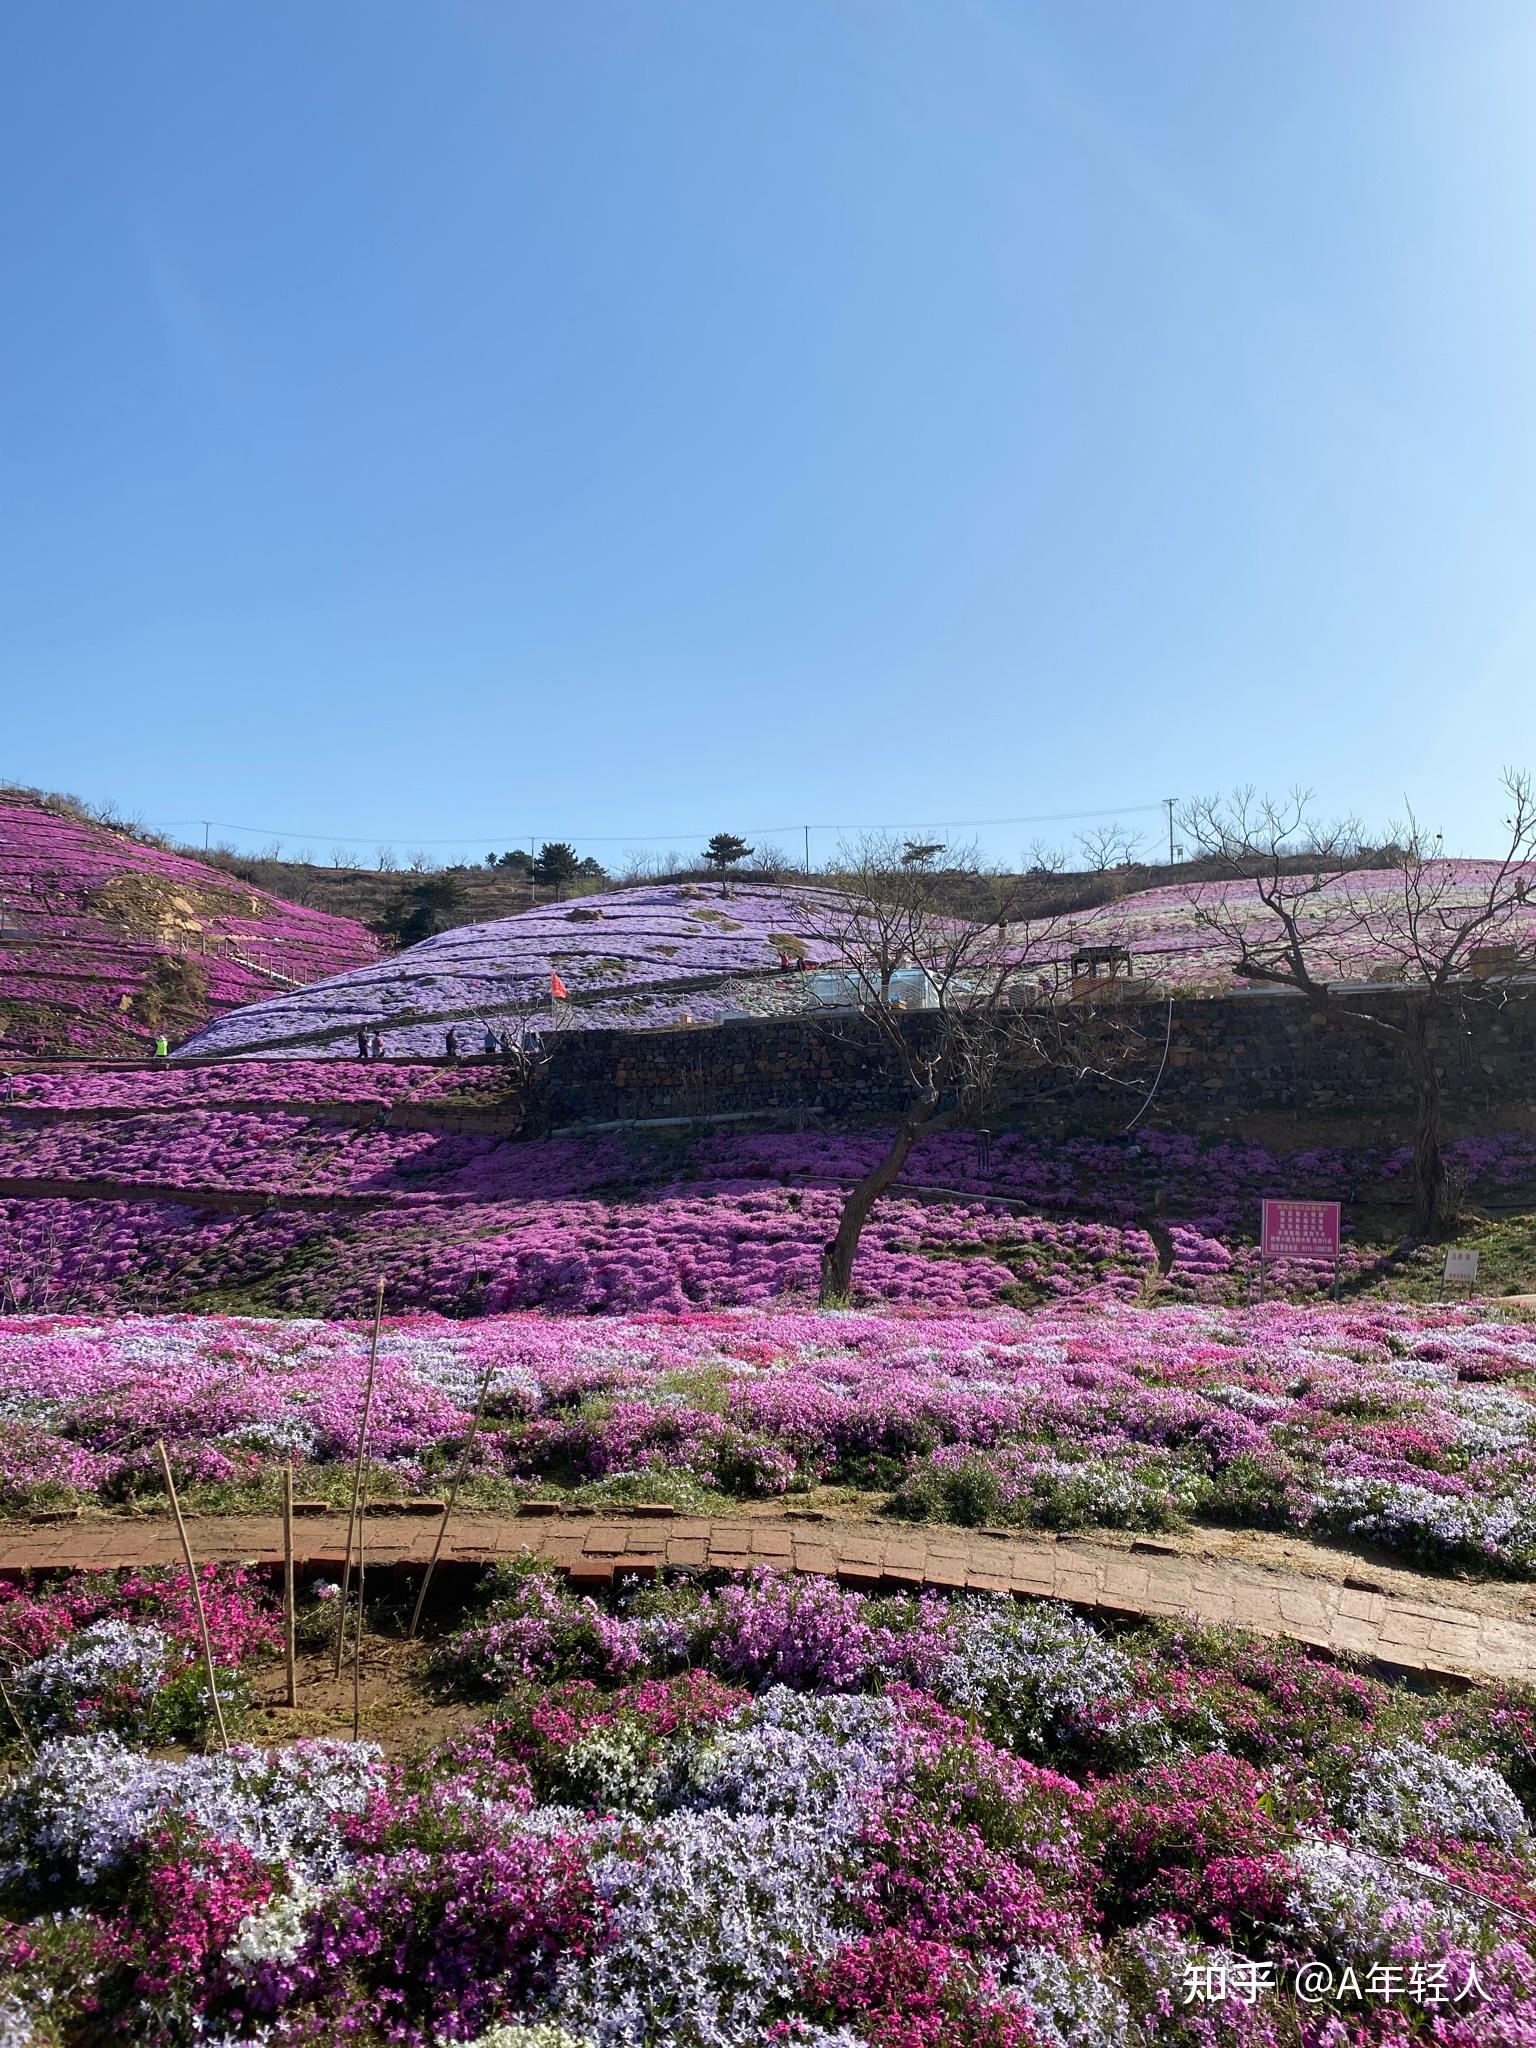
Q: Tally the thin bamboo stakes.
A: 5